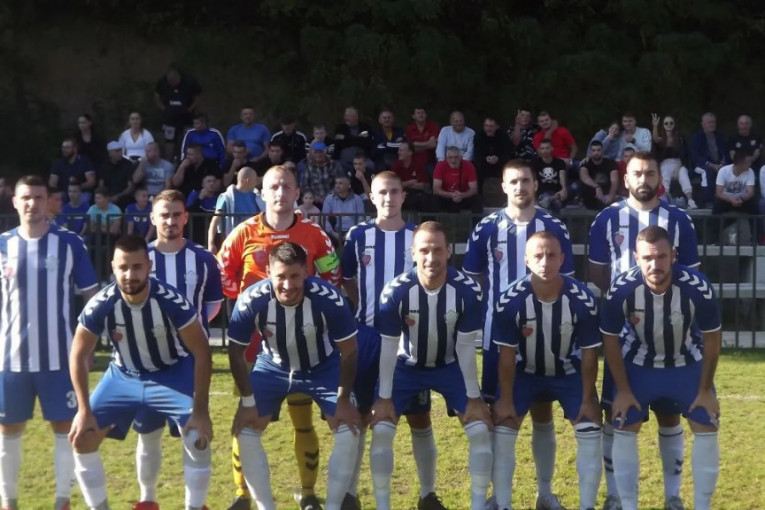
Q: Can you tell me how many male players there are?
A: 11